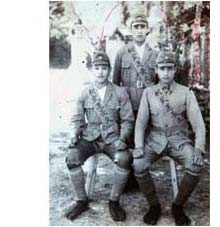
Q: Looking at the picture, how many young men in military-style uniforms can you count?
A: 3